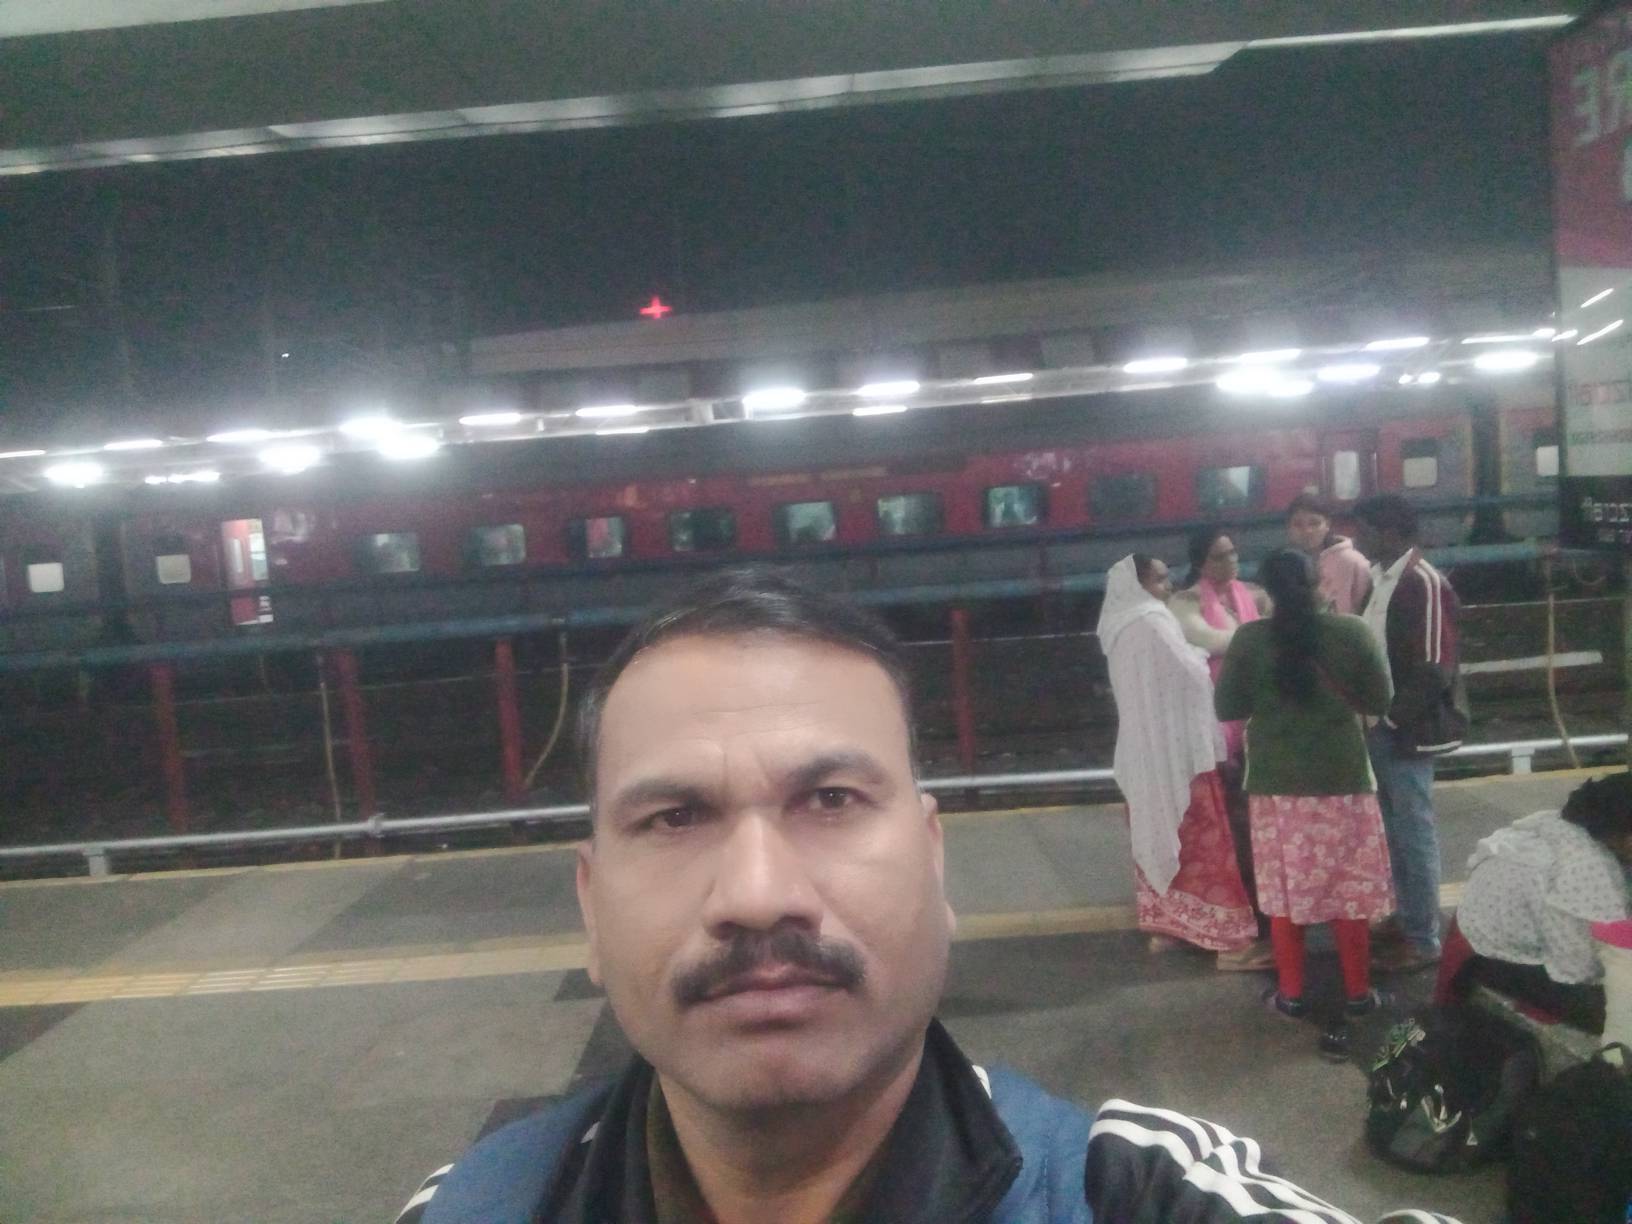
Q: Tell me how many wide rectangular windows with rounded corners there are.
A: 9